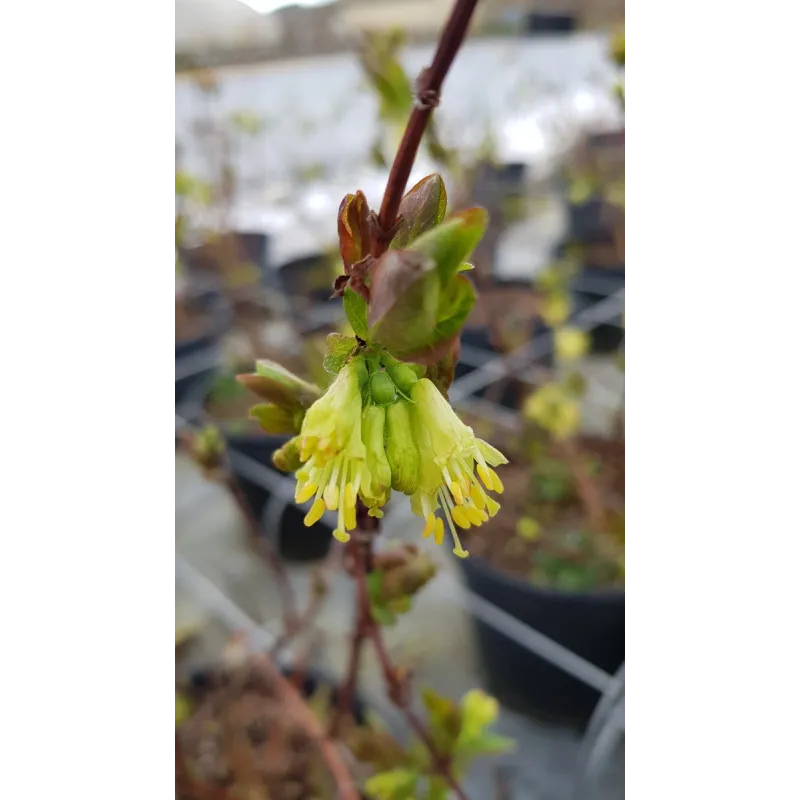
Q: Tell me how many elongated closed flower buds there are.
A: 2